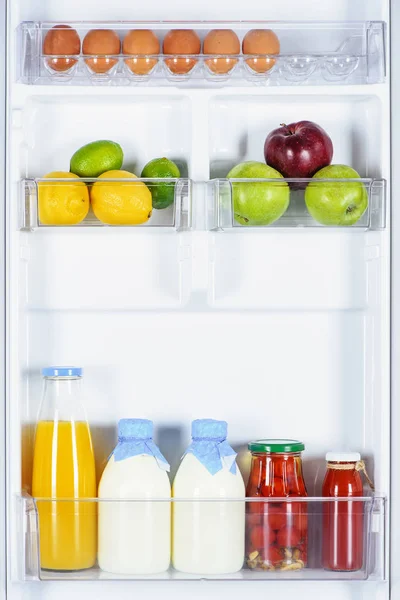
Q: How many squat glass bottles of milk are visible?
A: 2